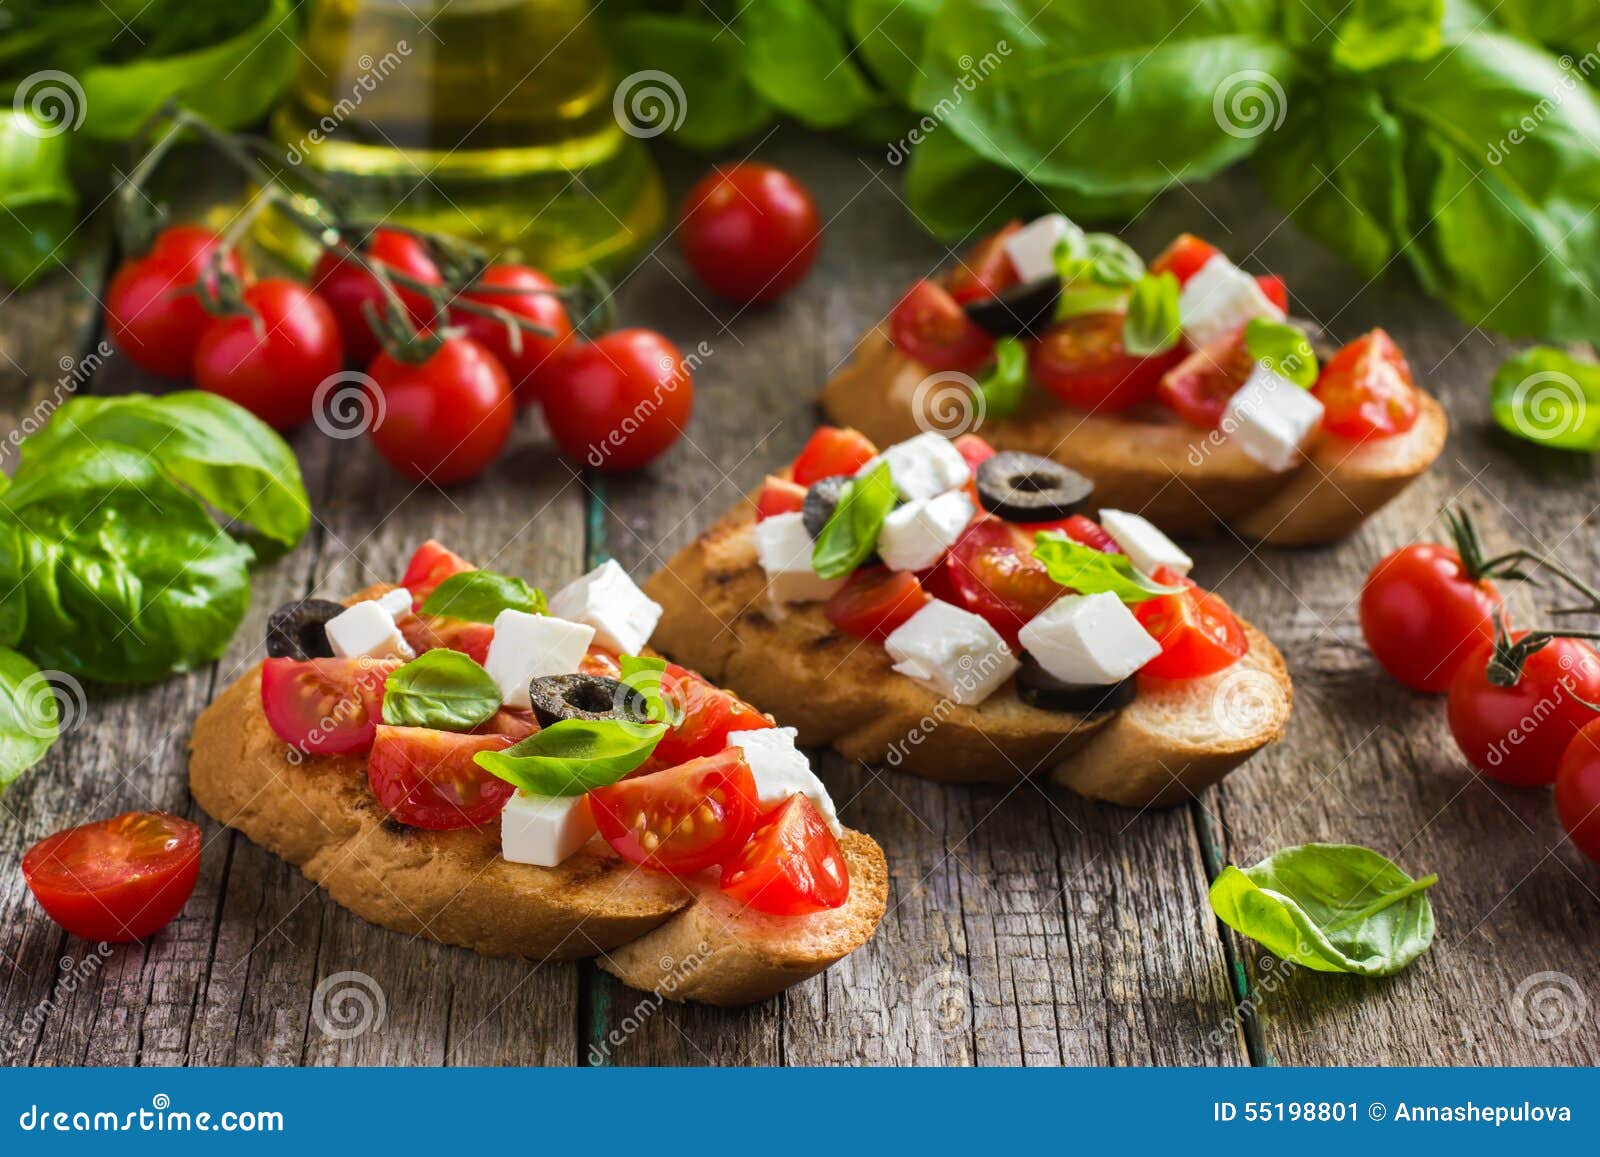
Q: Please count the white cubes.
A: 14